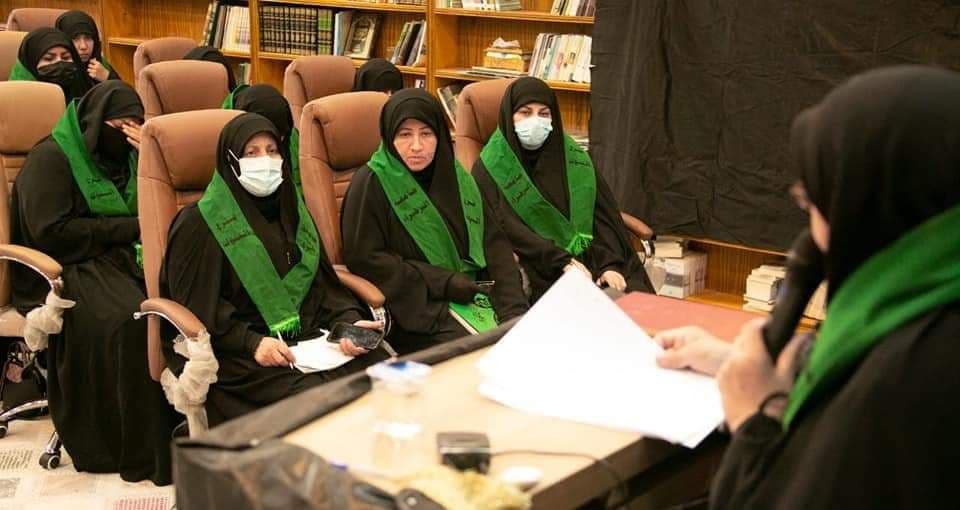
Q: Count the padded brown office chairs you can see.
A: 9